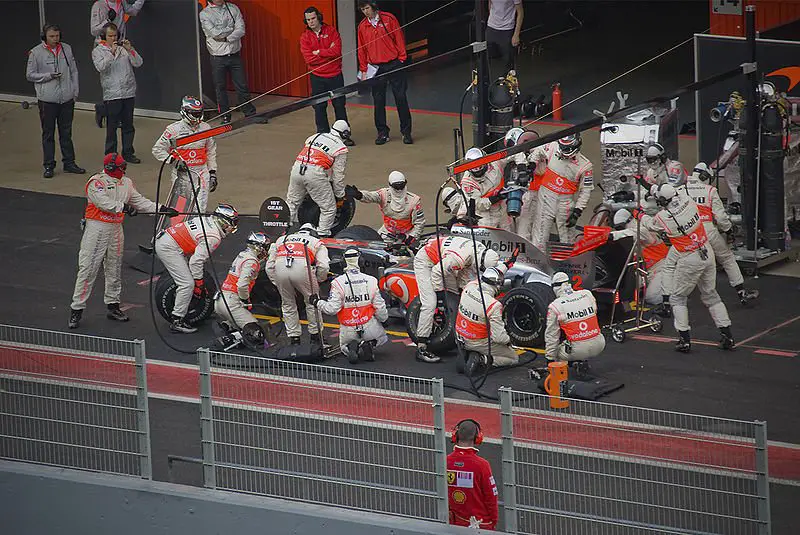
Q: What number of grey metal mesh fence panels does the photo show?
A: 3